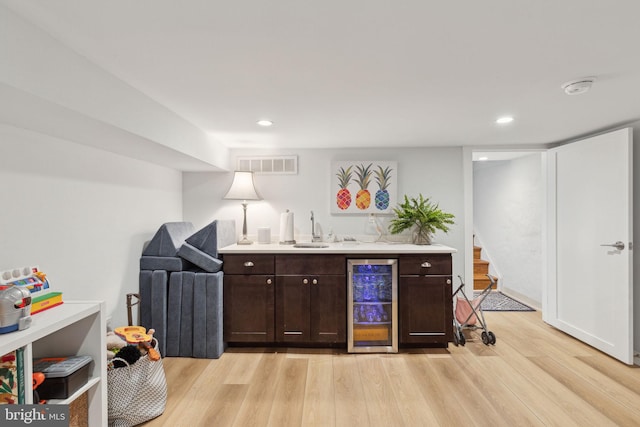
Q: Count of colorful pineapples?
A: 3